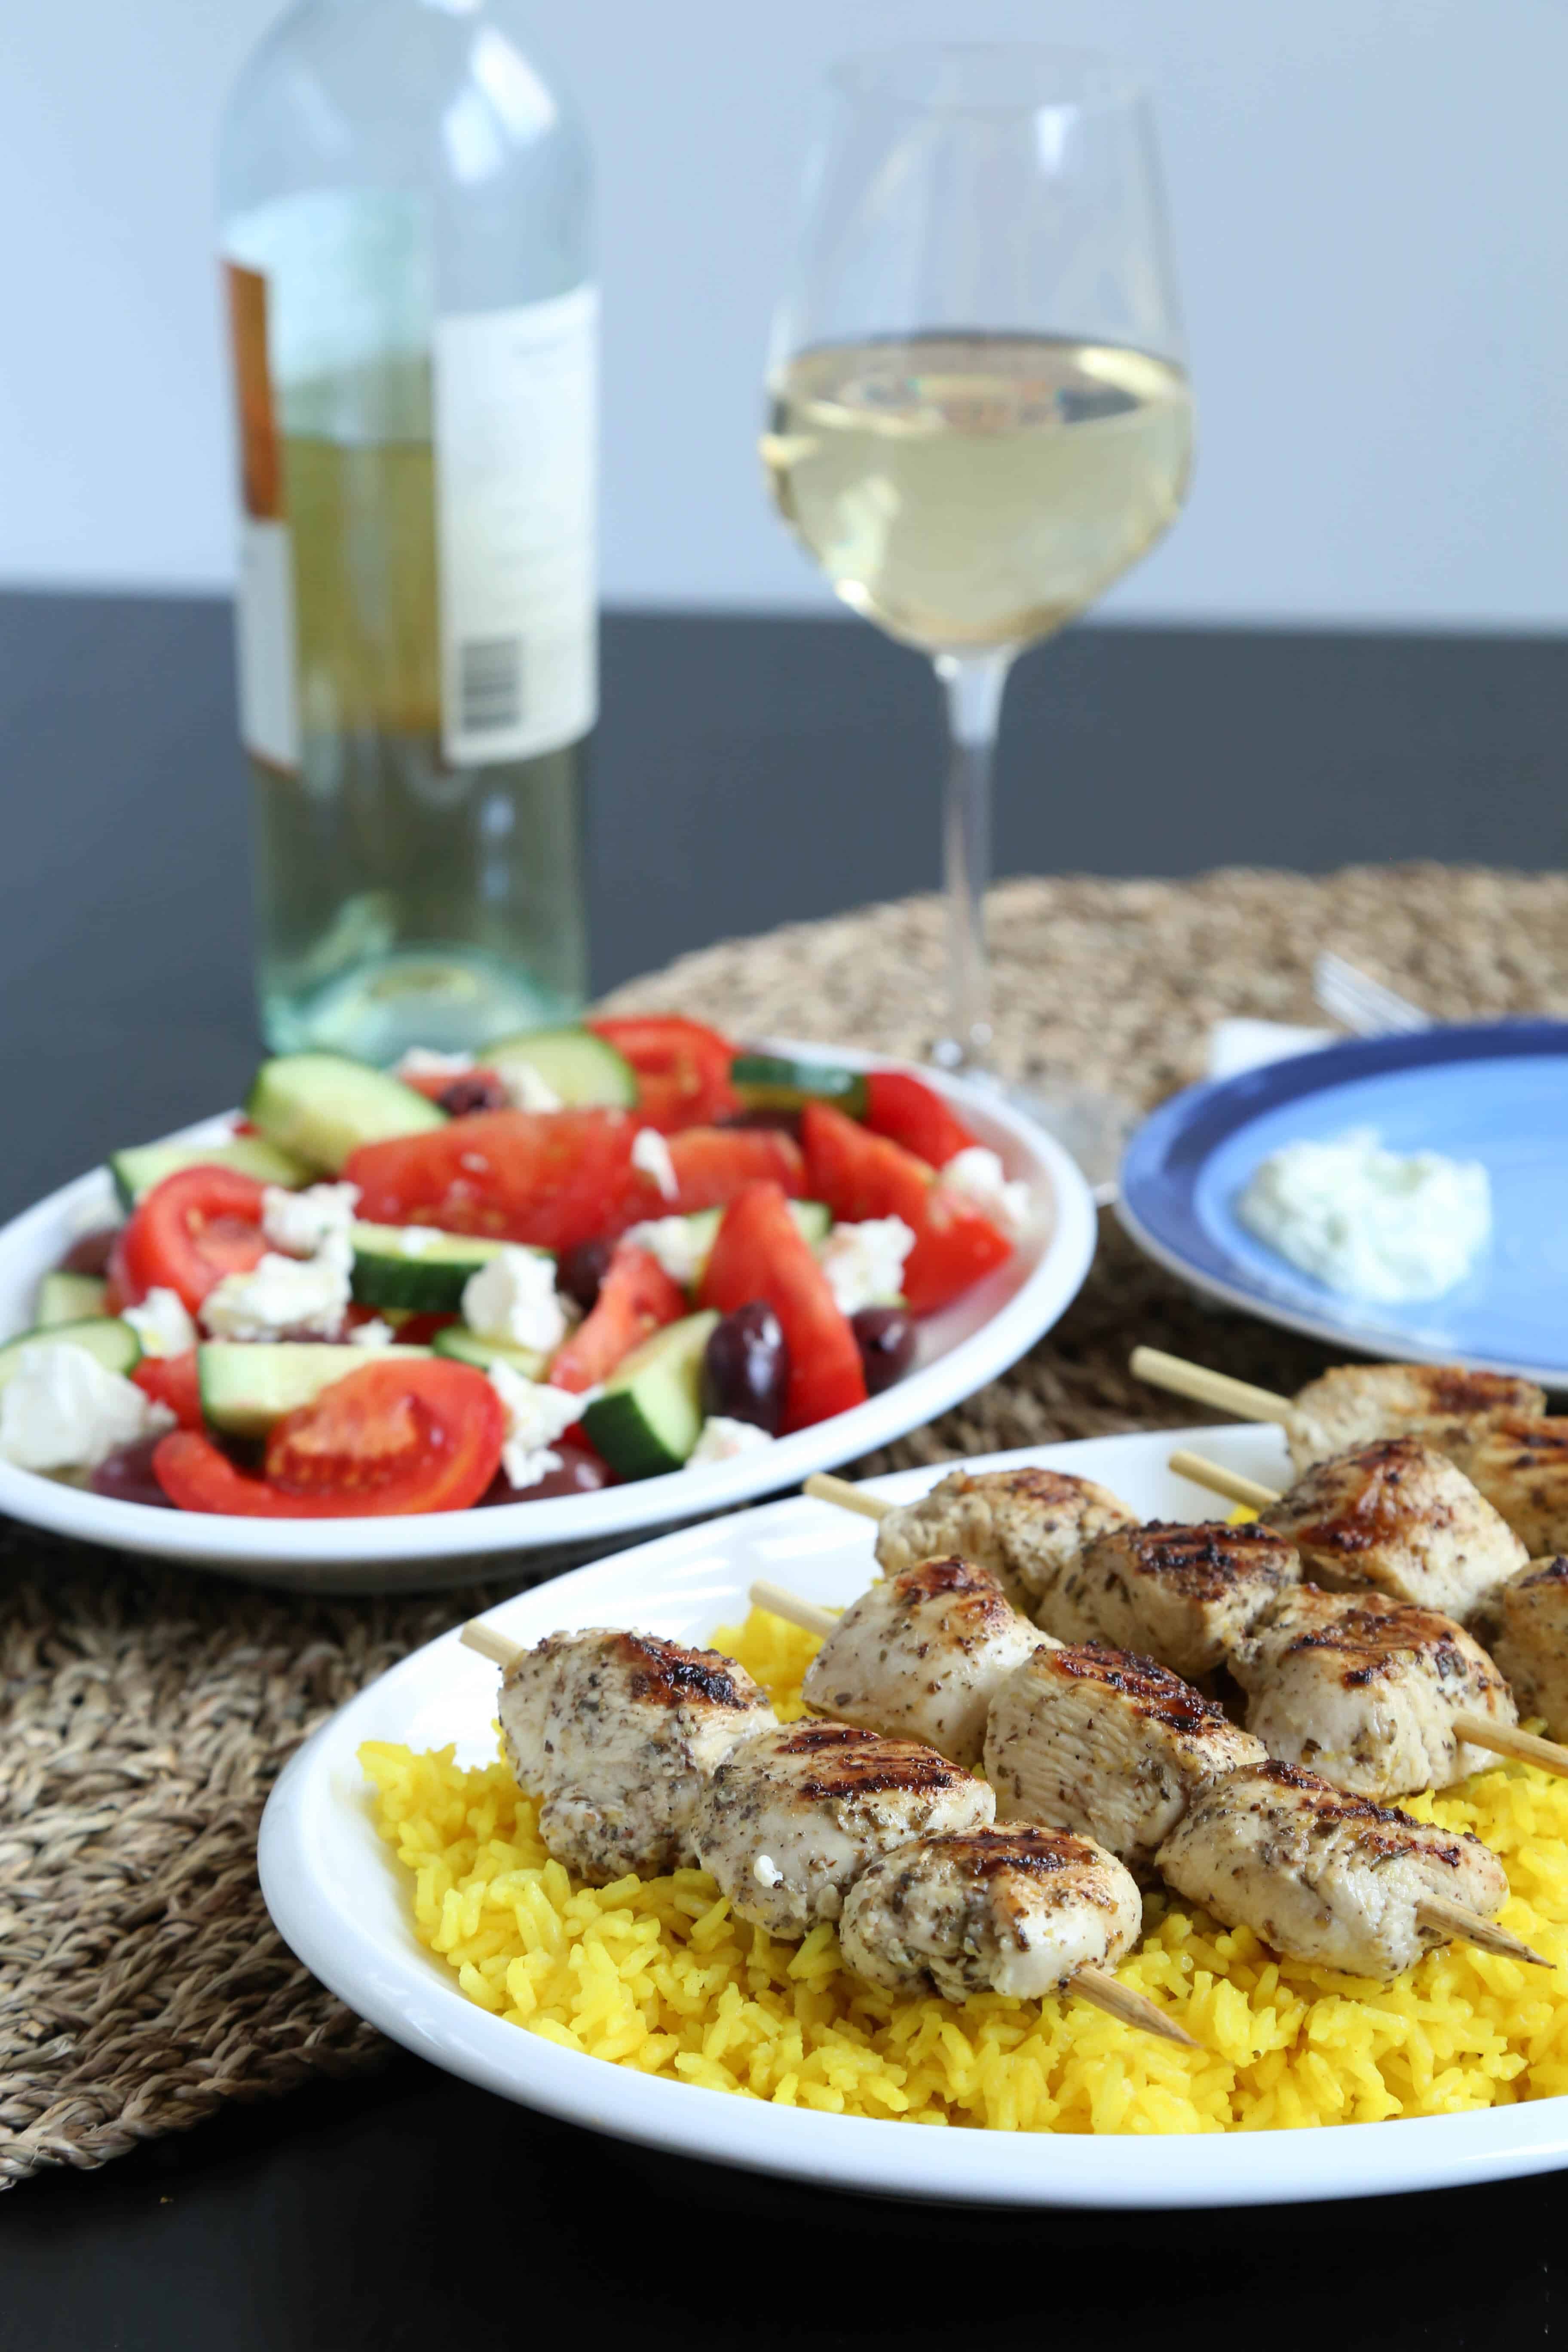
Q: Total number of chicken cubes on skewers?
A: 13